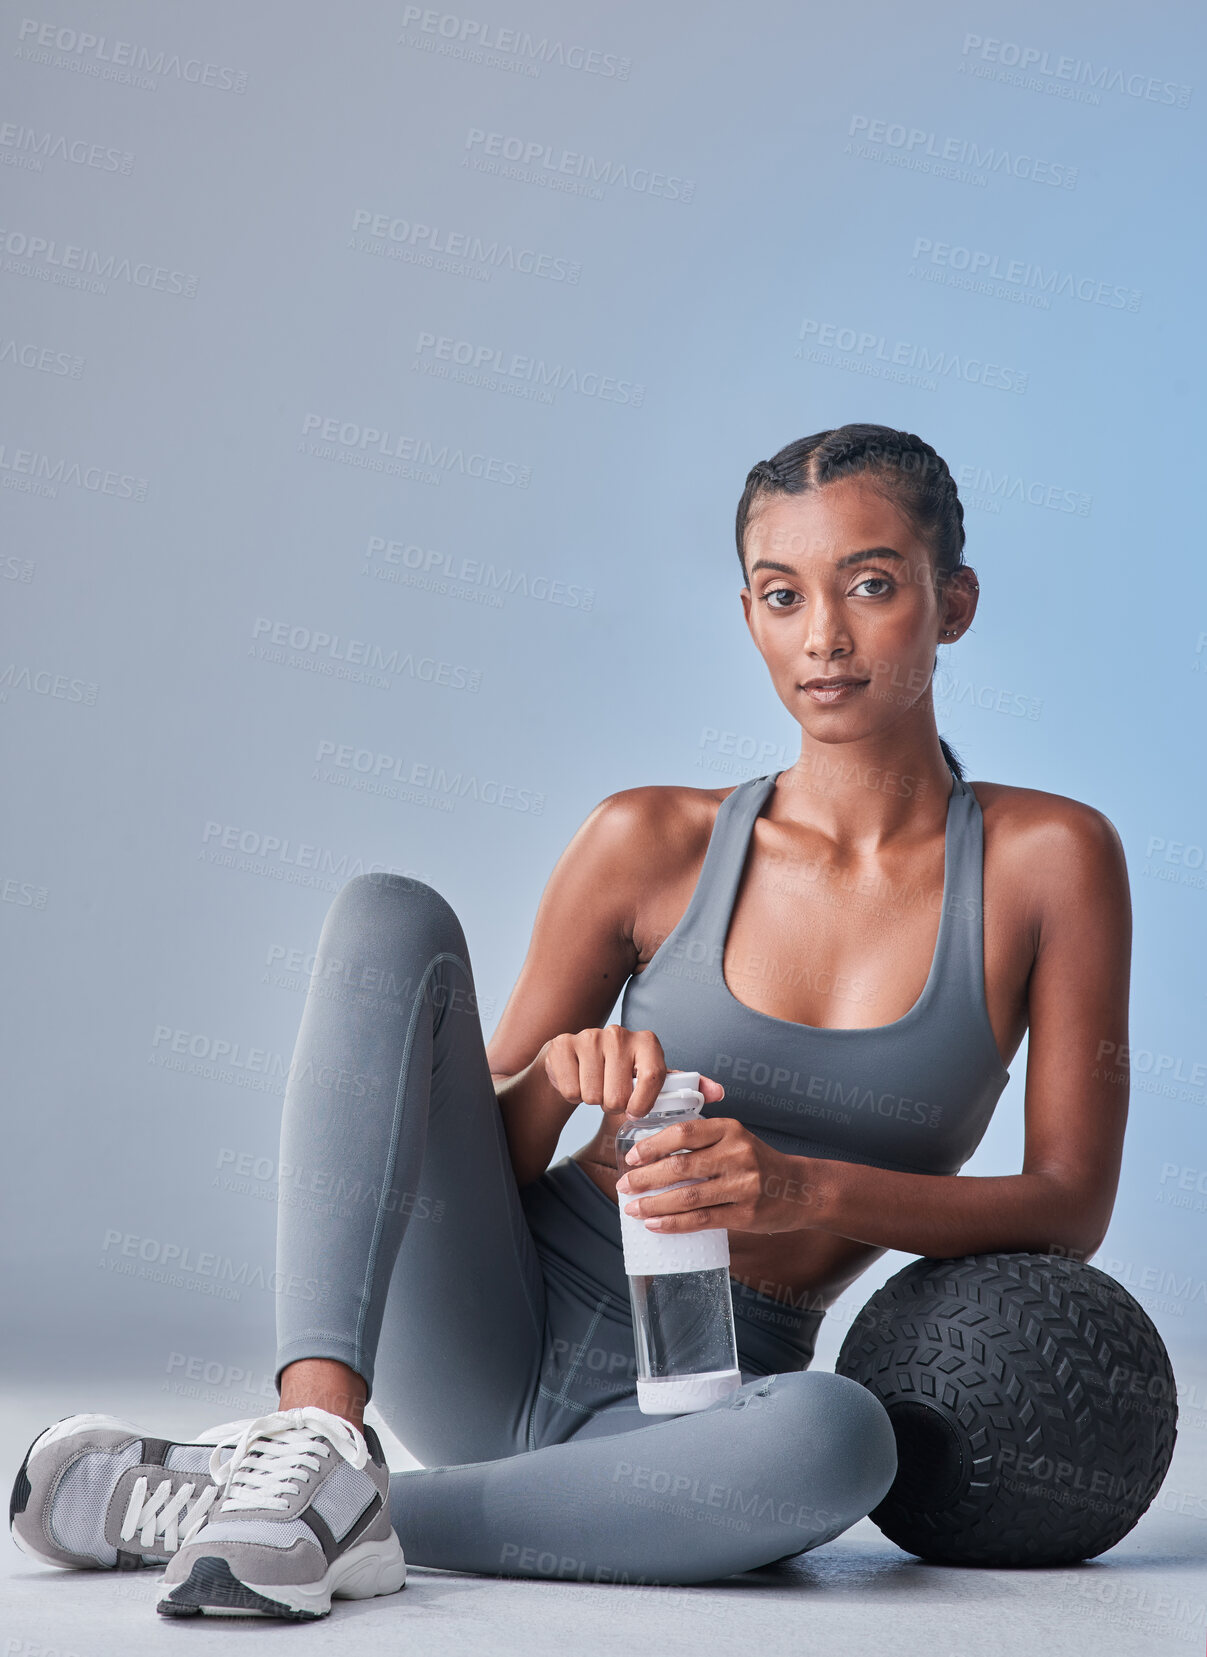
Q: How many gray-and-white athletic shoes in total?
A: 2